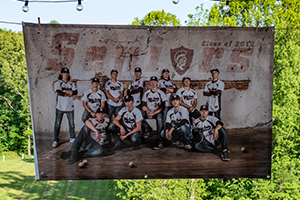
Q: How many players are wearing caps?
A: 12